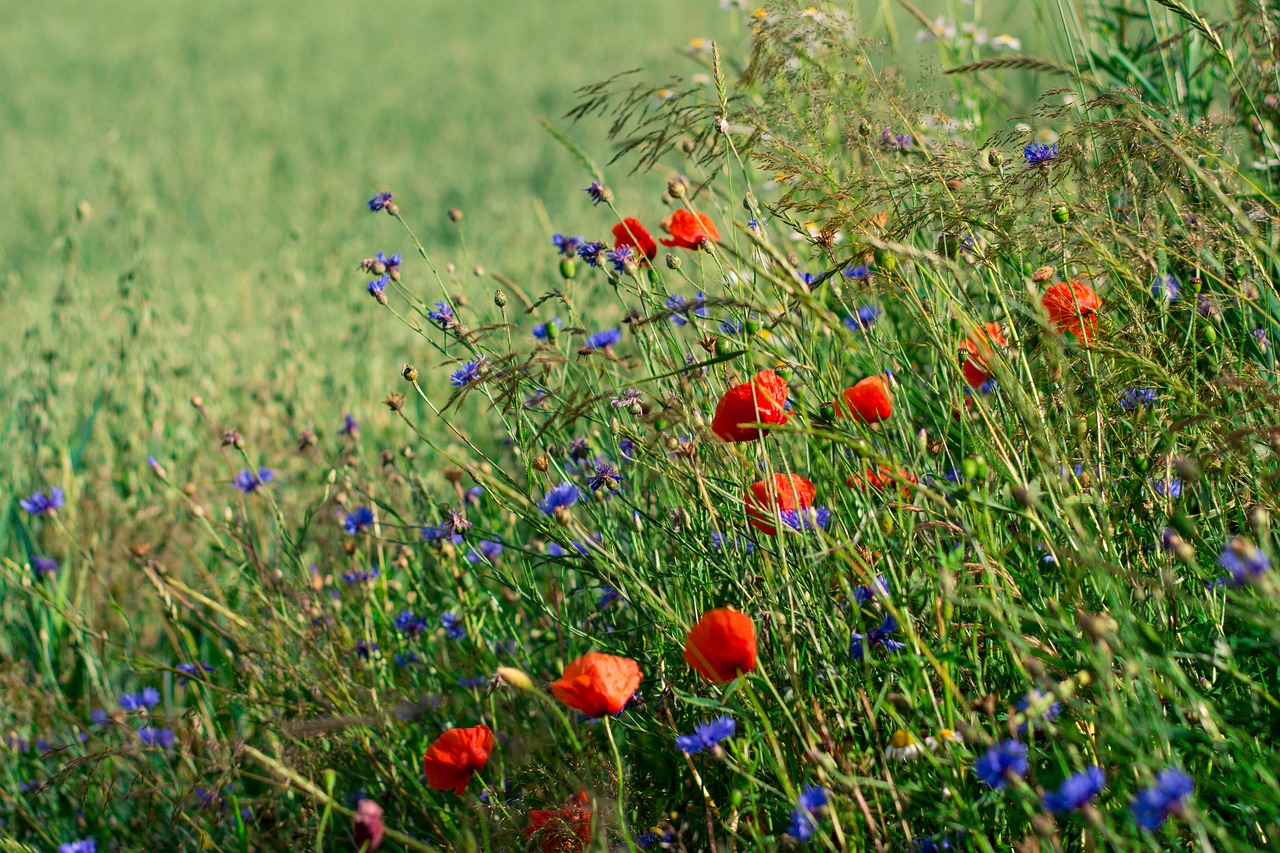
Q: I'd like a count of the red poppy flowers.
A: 12